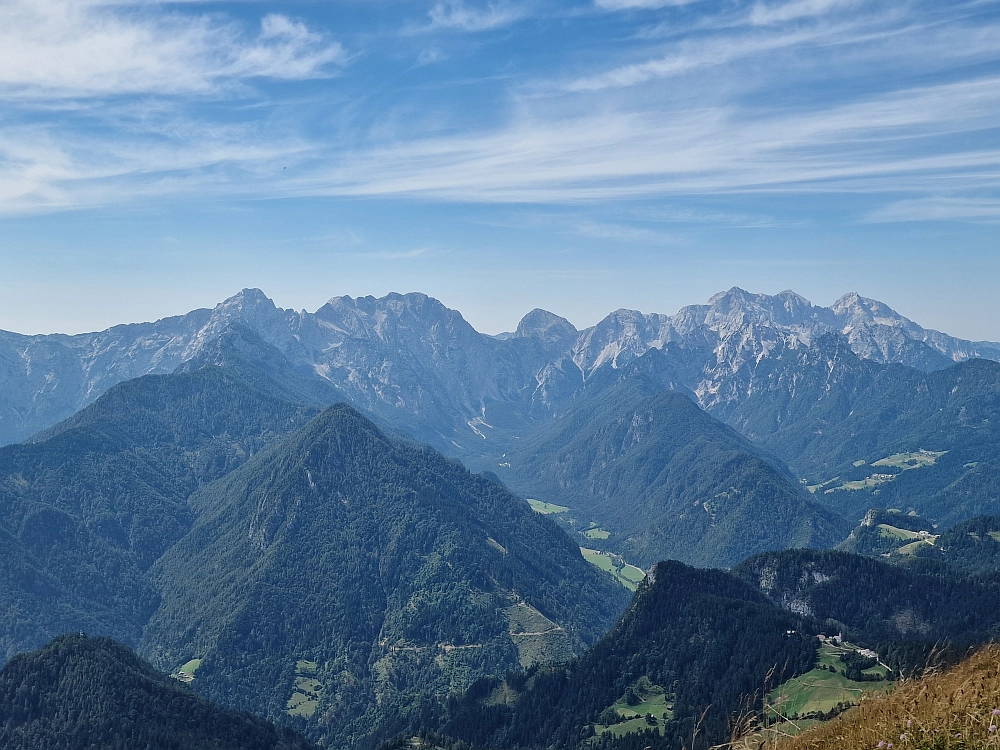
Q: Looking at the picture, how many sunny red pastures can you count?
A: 0